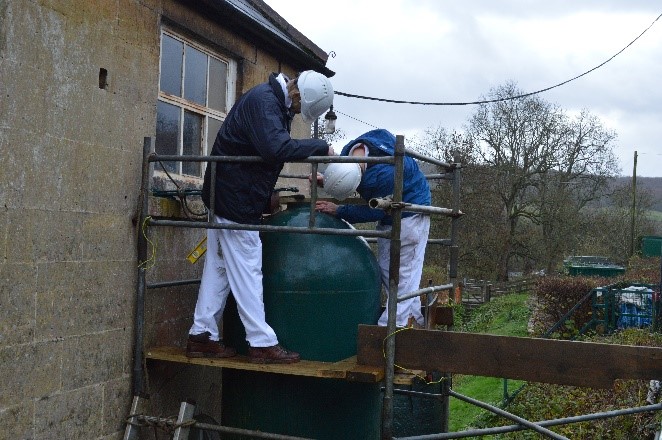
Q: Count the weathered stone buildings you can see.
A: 1